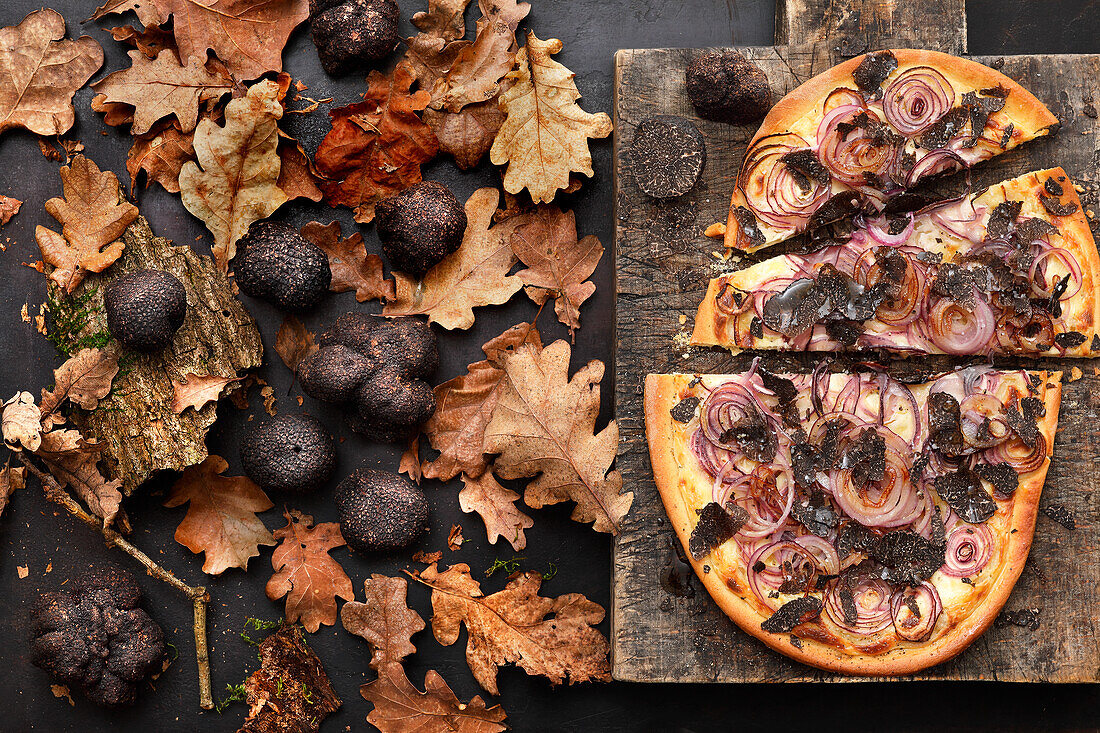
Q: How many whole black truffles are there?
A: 9